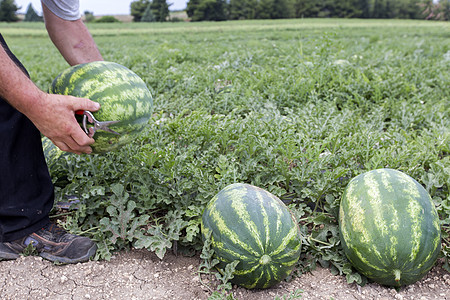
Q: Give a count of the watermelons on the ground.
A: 2